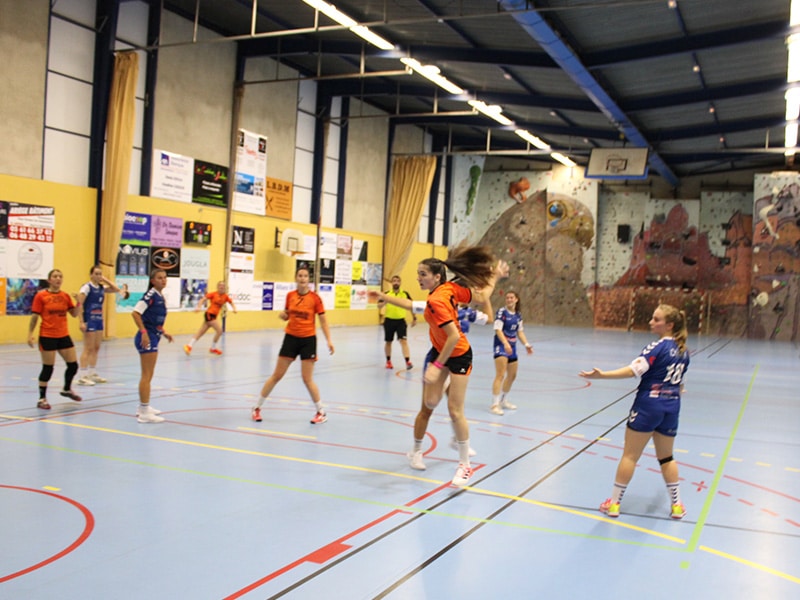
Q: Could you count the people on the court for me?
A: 10